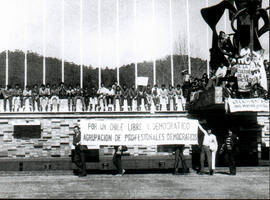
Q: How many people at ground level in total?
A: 6